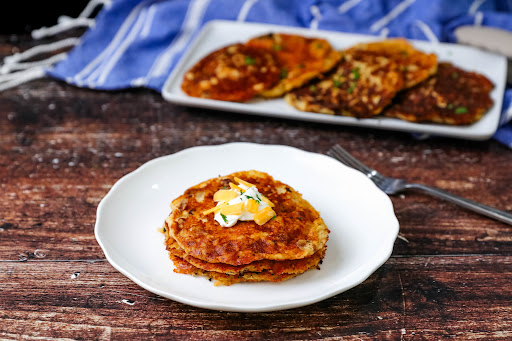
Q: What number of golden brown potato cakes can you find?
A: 8